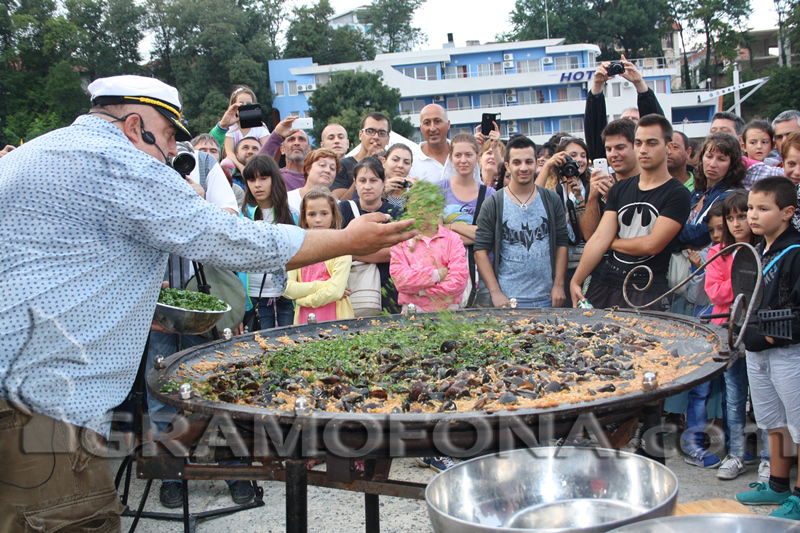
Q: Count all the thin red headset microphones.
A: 0